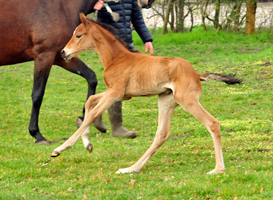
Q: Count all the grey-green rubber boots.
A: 2